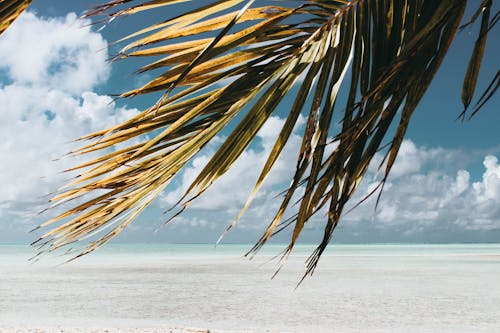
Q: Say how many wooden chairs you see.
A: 0